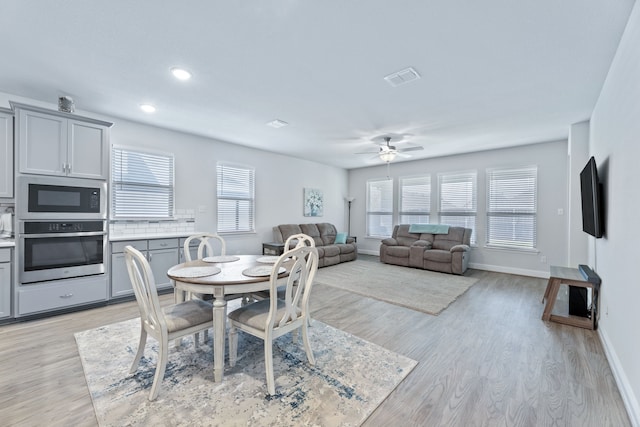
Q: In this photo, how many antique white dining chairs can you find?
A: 4